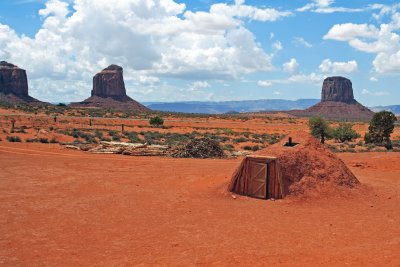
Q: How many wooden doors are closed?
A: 1